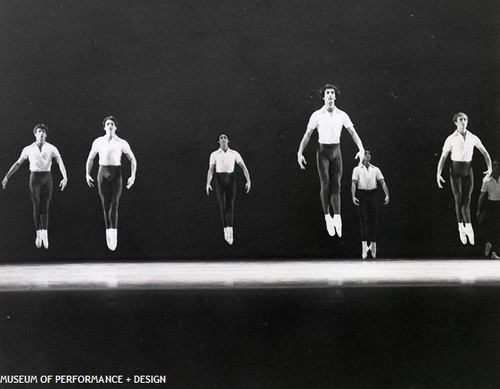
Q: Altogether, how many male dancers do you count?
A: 7